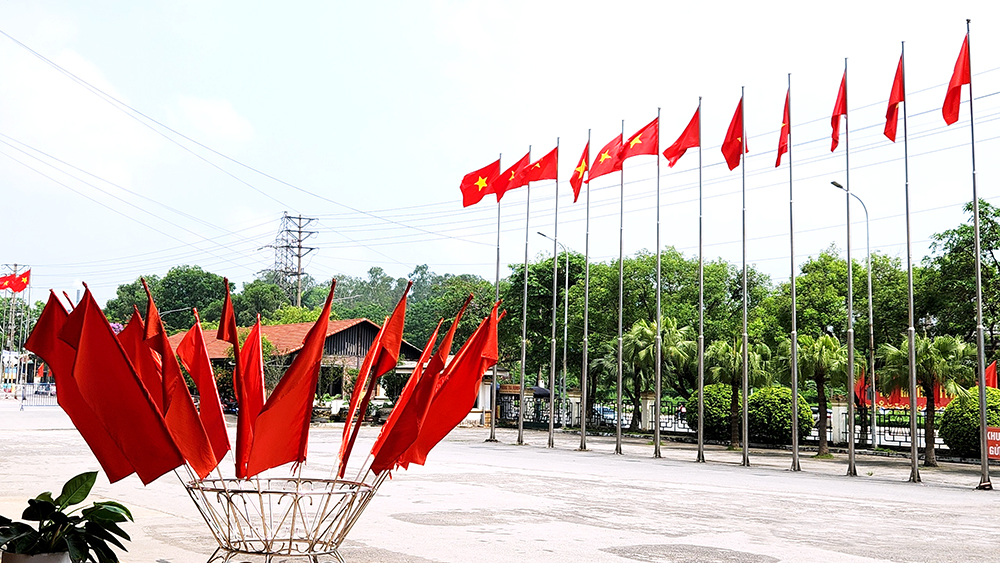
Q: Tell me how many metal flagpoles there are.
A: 12